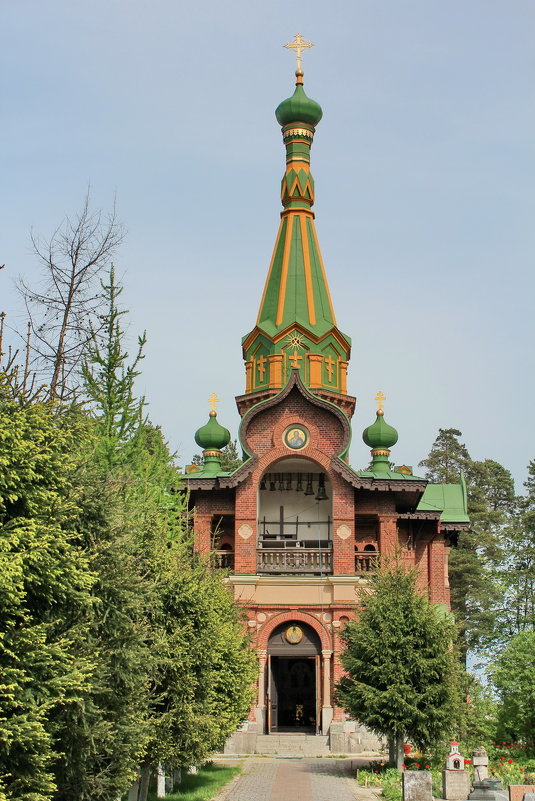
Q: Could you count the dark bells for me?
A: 7